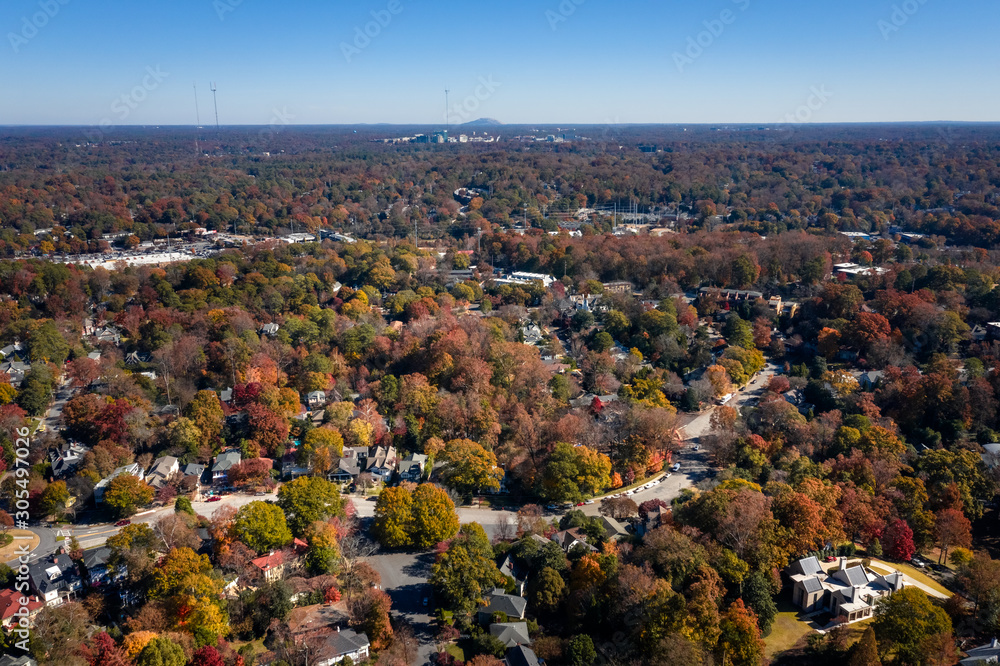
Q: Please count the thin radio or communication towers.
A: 3